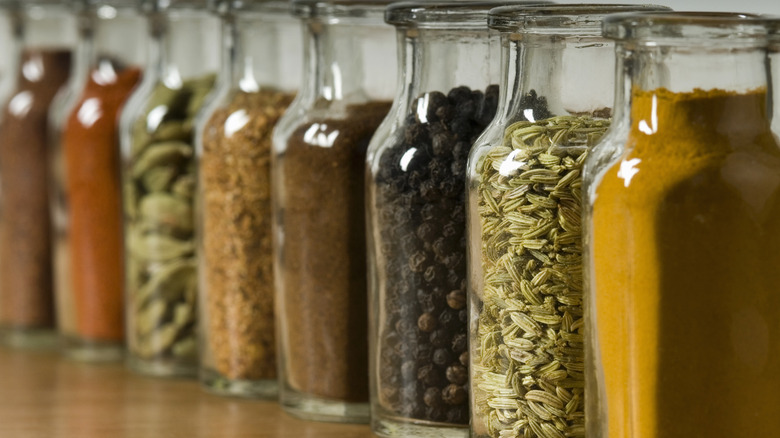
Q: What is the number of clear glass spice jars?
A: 8